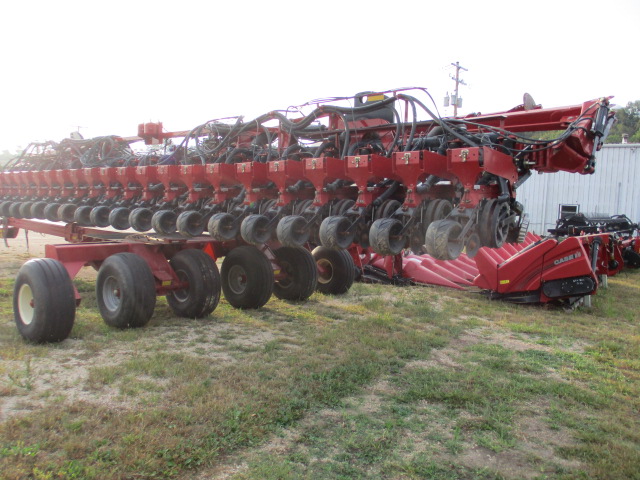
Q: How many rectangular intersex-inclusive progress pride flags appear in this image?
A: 0